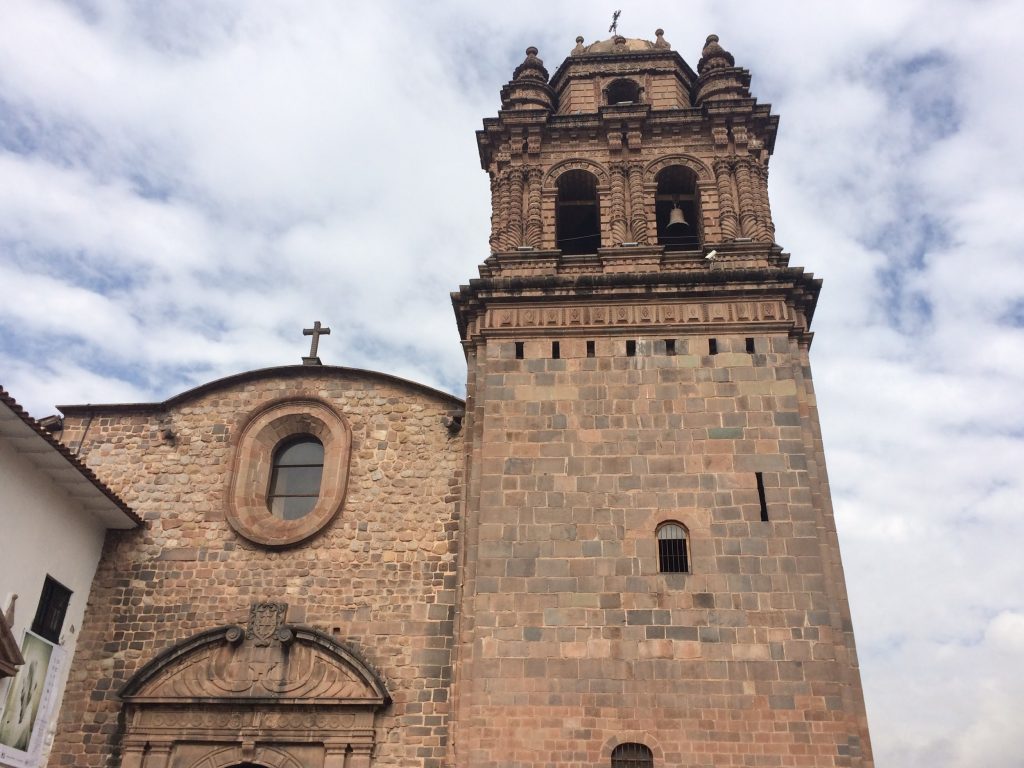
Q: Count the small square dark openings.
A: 7